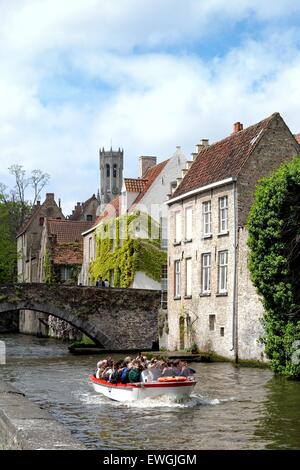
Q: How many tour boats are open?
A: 1